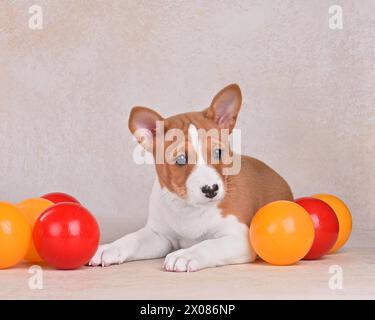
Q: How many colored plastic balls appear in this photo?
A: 7